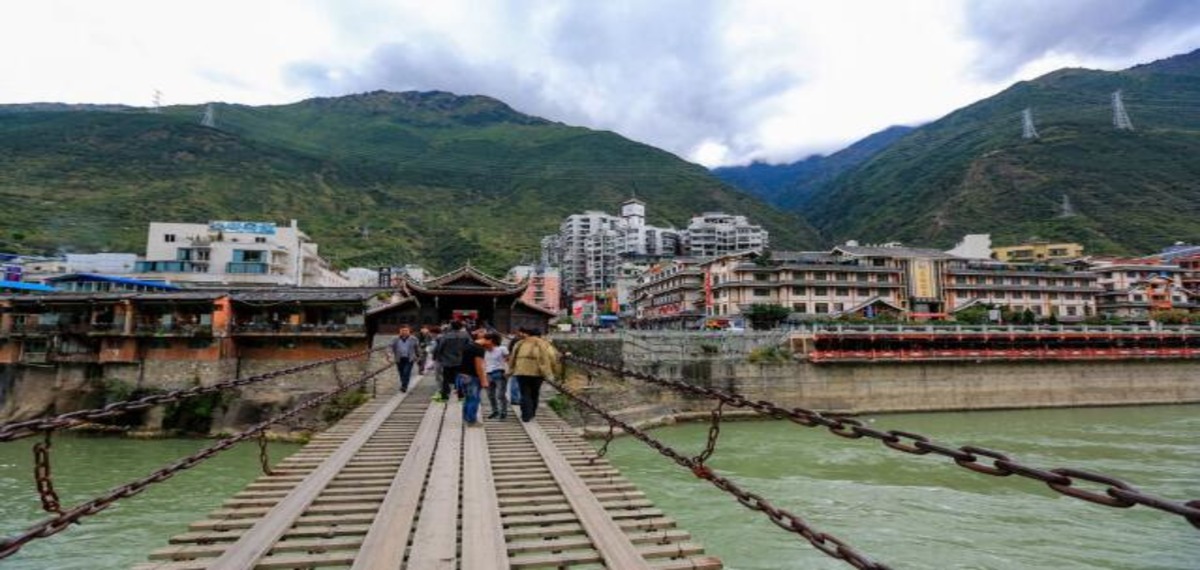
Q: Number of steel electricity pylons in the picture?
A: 5